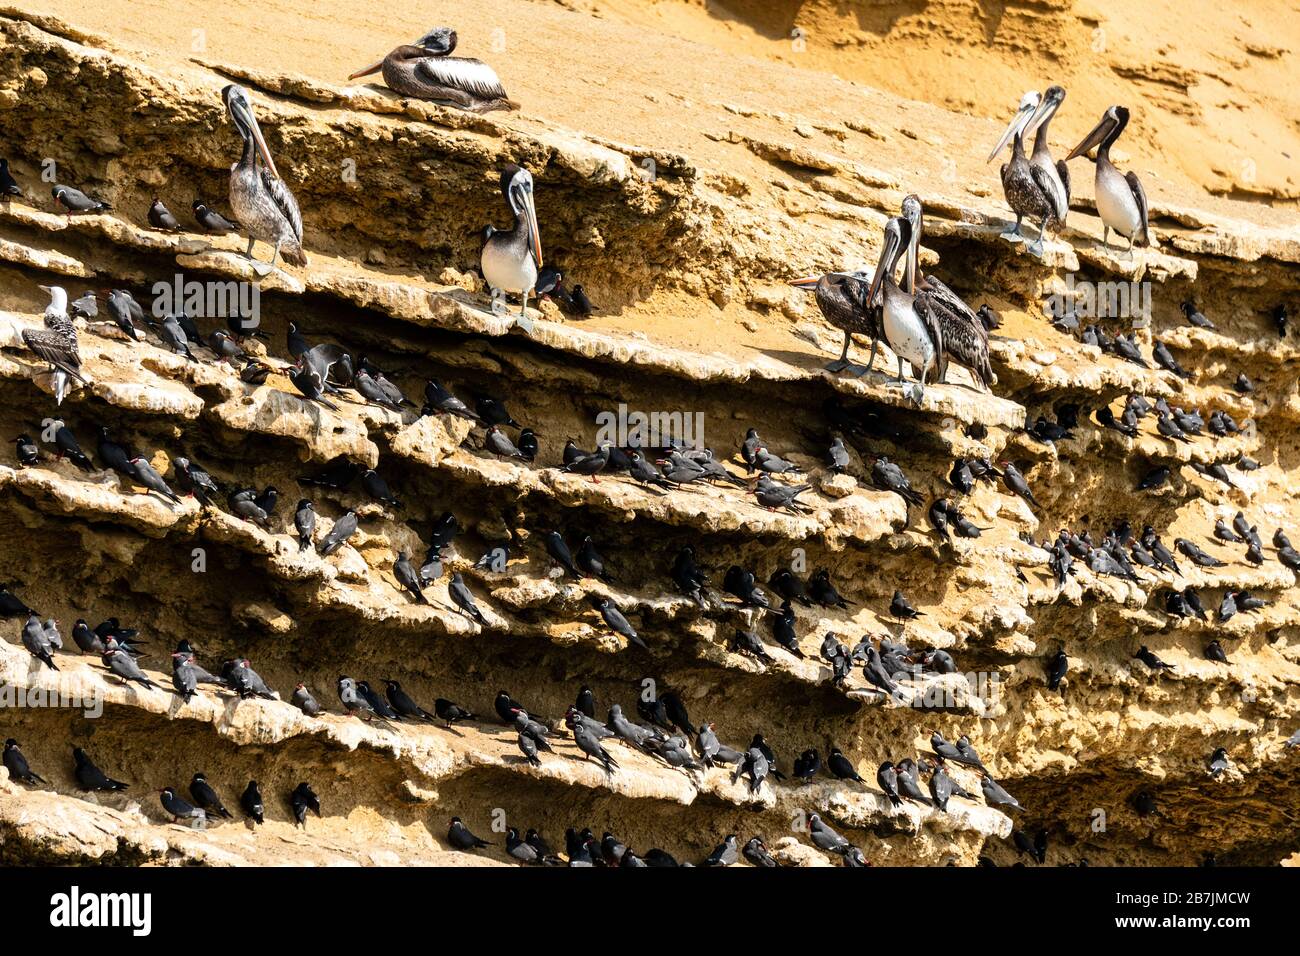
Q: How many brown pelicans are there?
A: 9